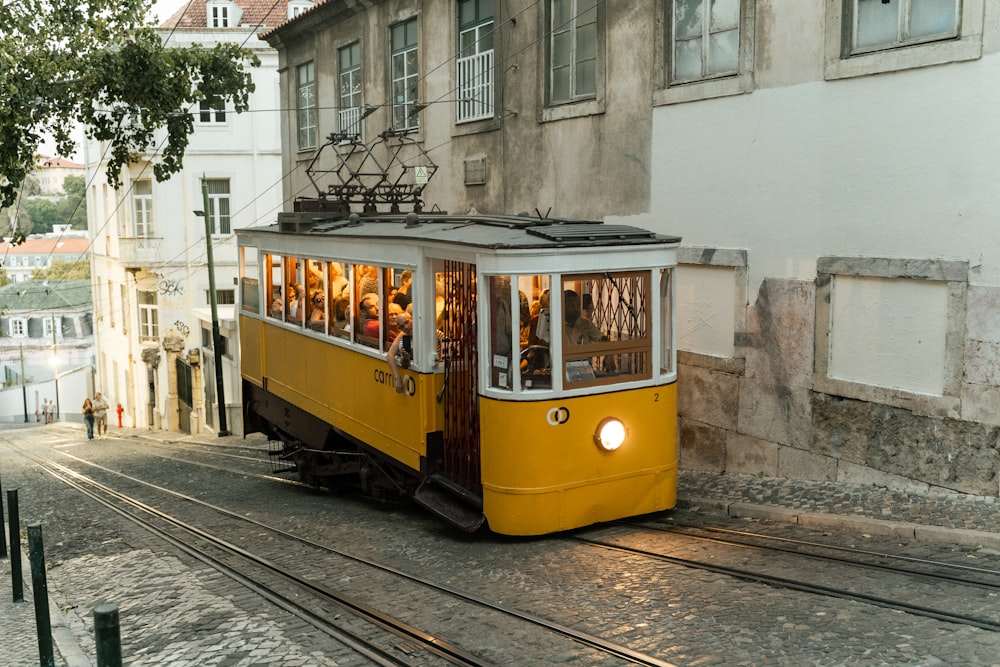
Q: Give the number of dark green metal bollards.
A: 4